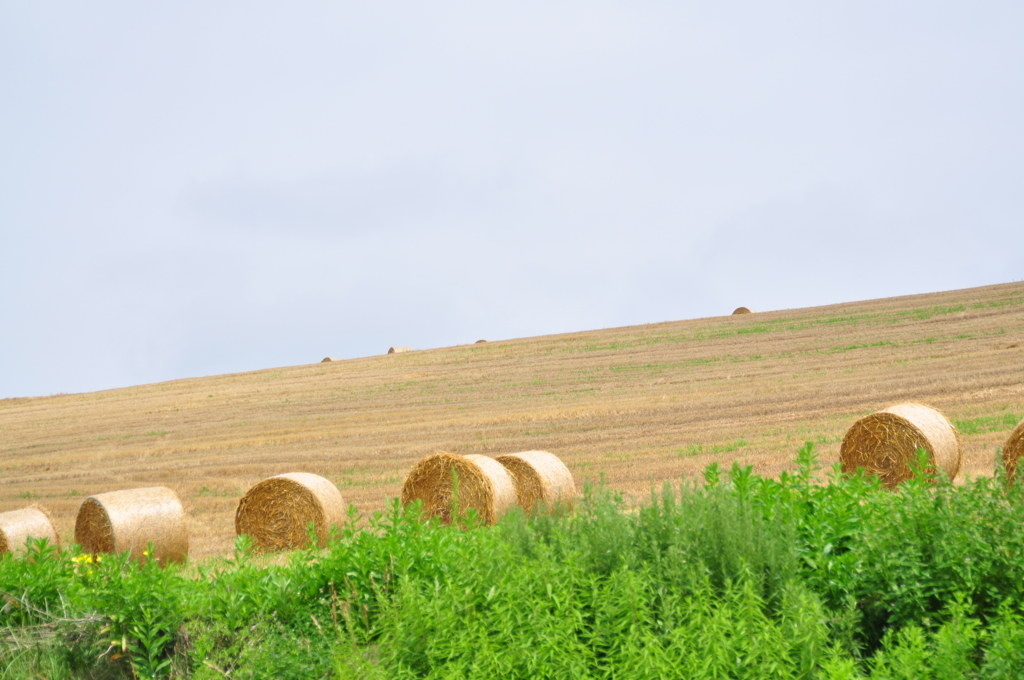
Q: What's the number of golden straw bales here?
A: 11